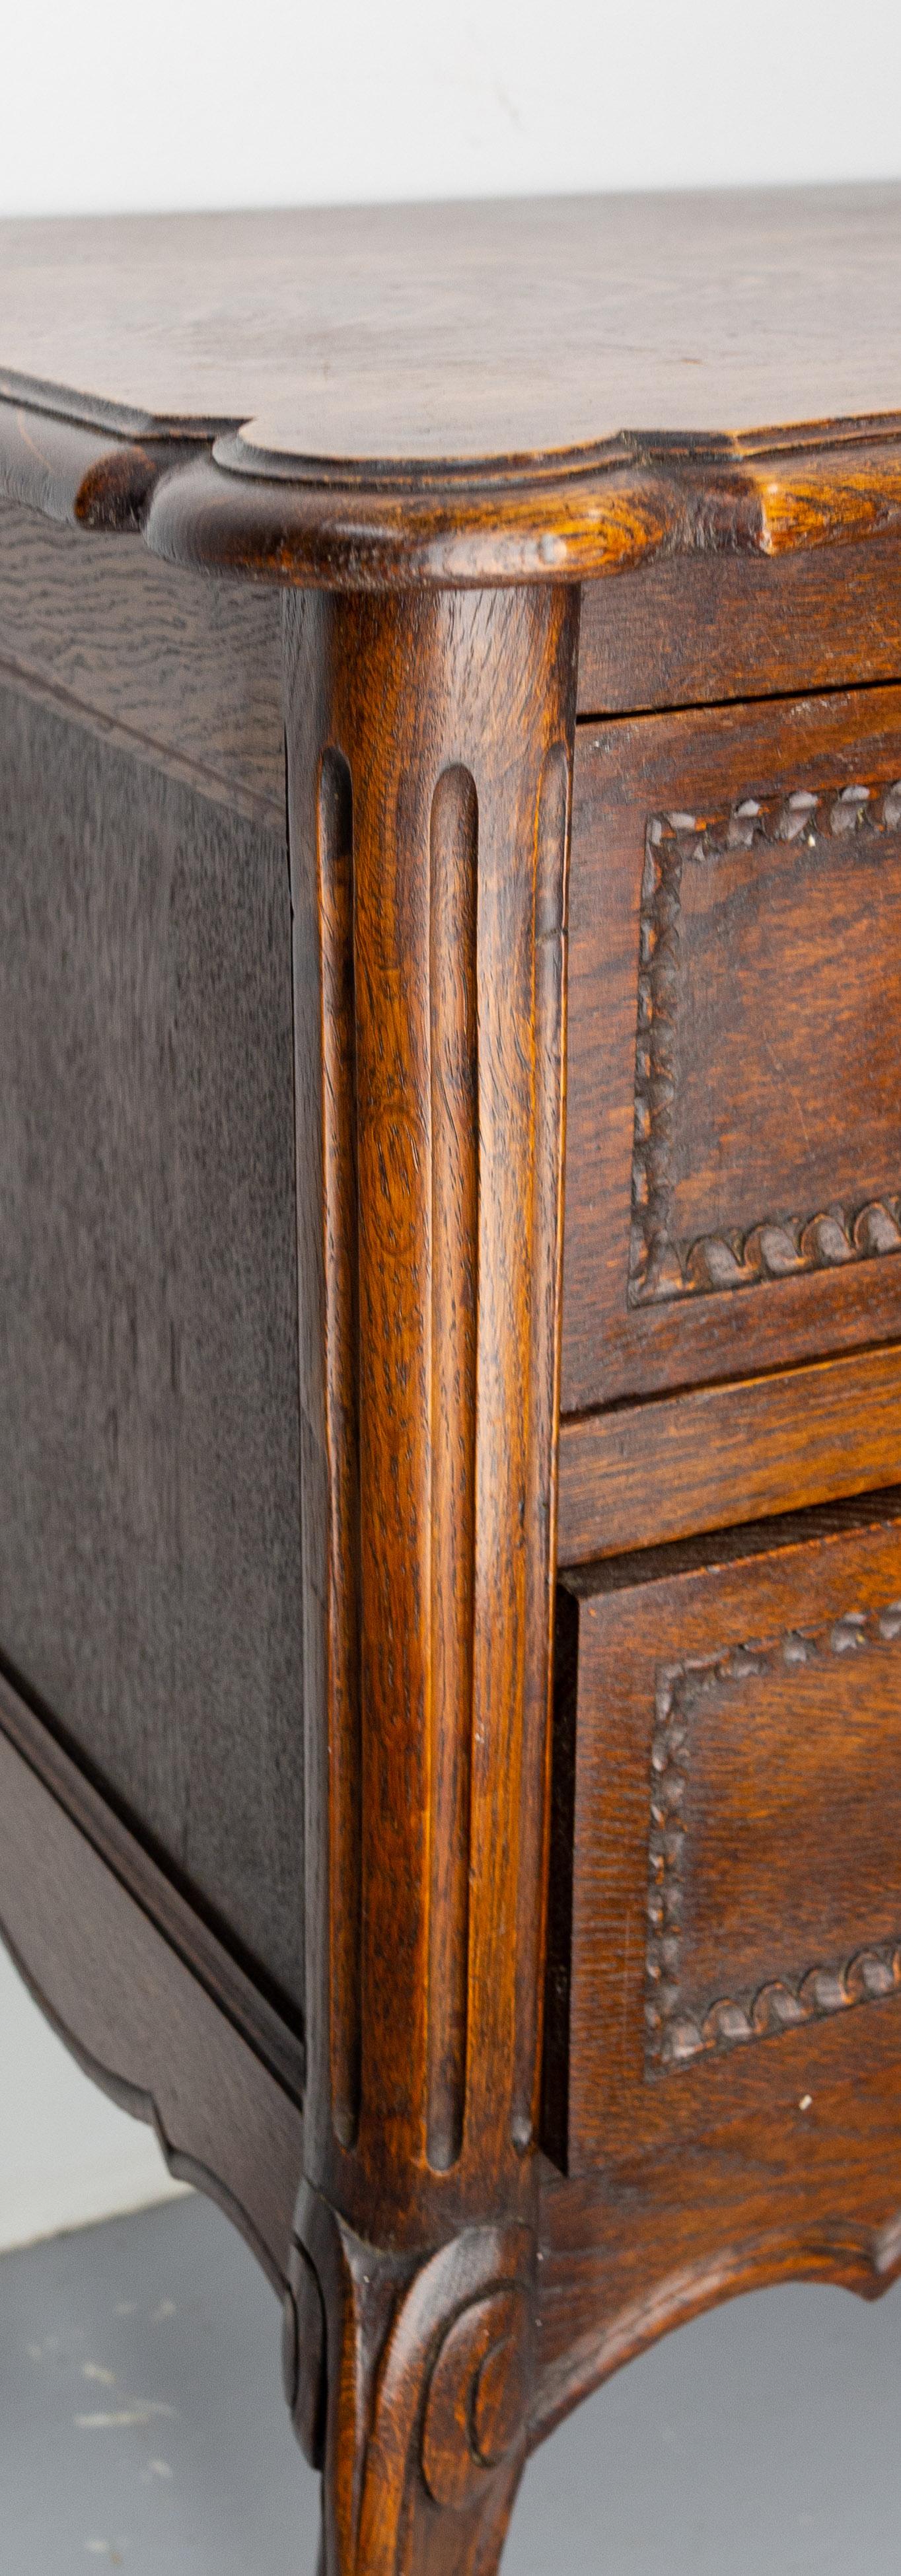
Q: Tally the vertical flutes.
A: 3